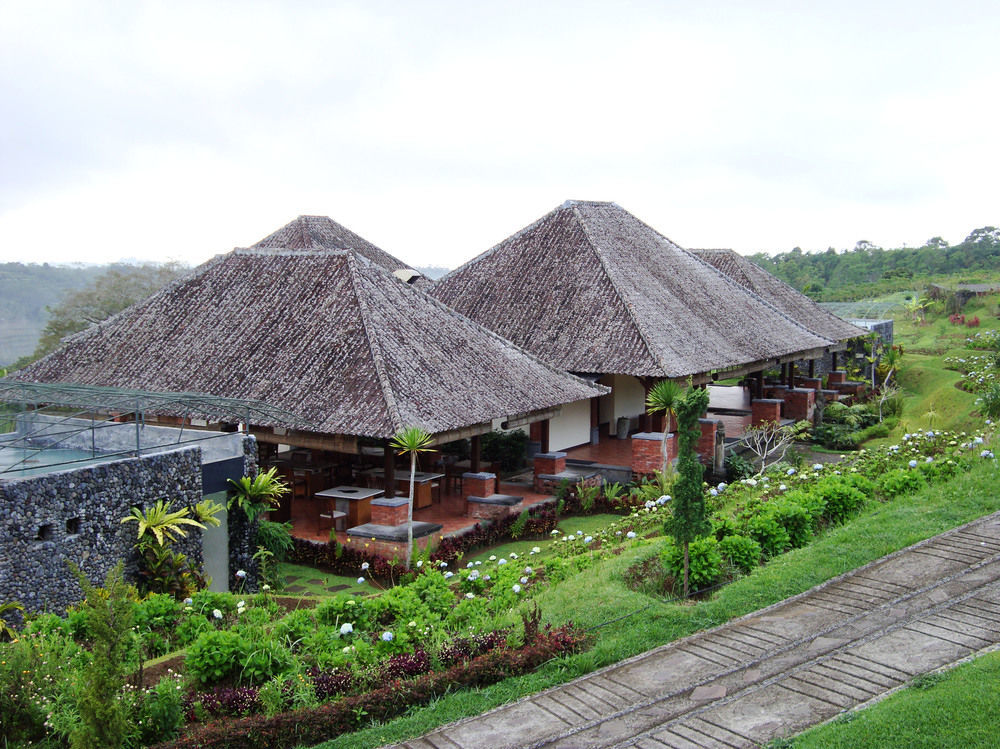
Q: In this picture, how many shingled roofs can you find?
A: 4